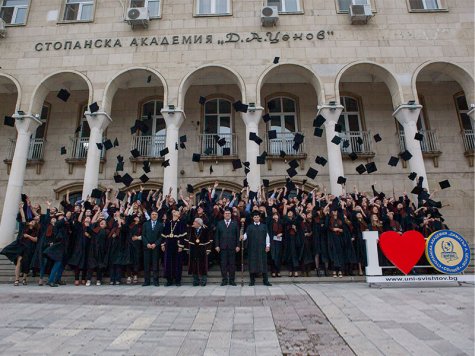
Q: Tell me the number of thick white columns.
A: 6